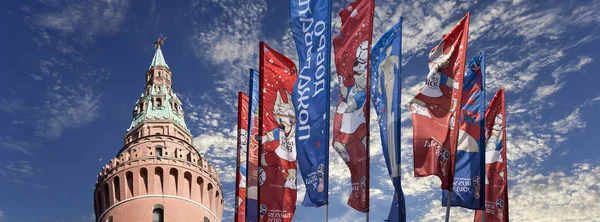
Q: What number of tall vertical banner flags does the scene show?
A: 9